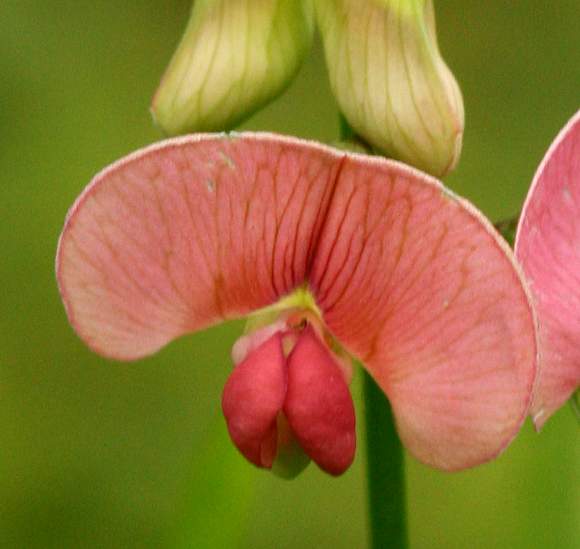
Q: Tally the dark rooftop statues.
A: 0